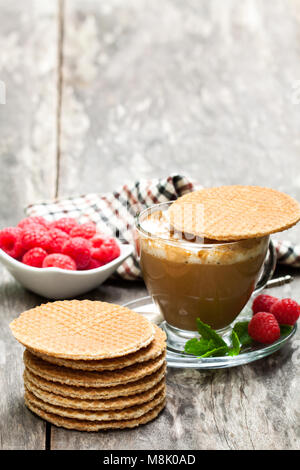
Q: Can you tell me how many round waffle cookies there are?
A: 8